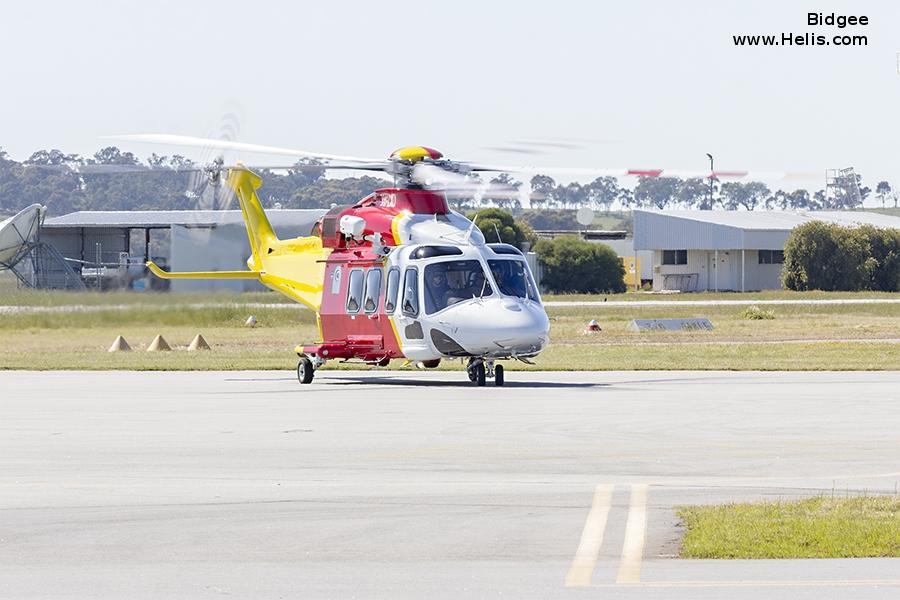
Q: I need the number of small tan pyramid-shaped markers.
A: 3